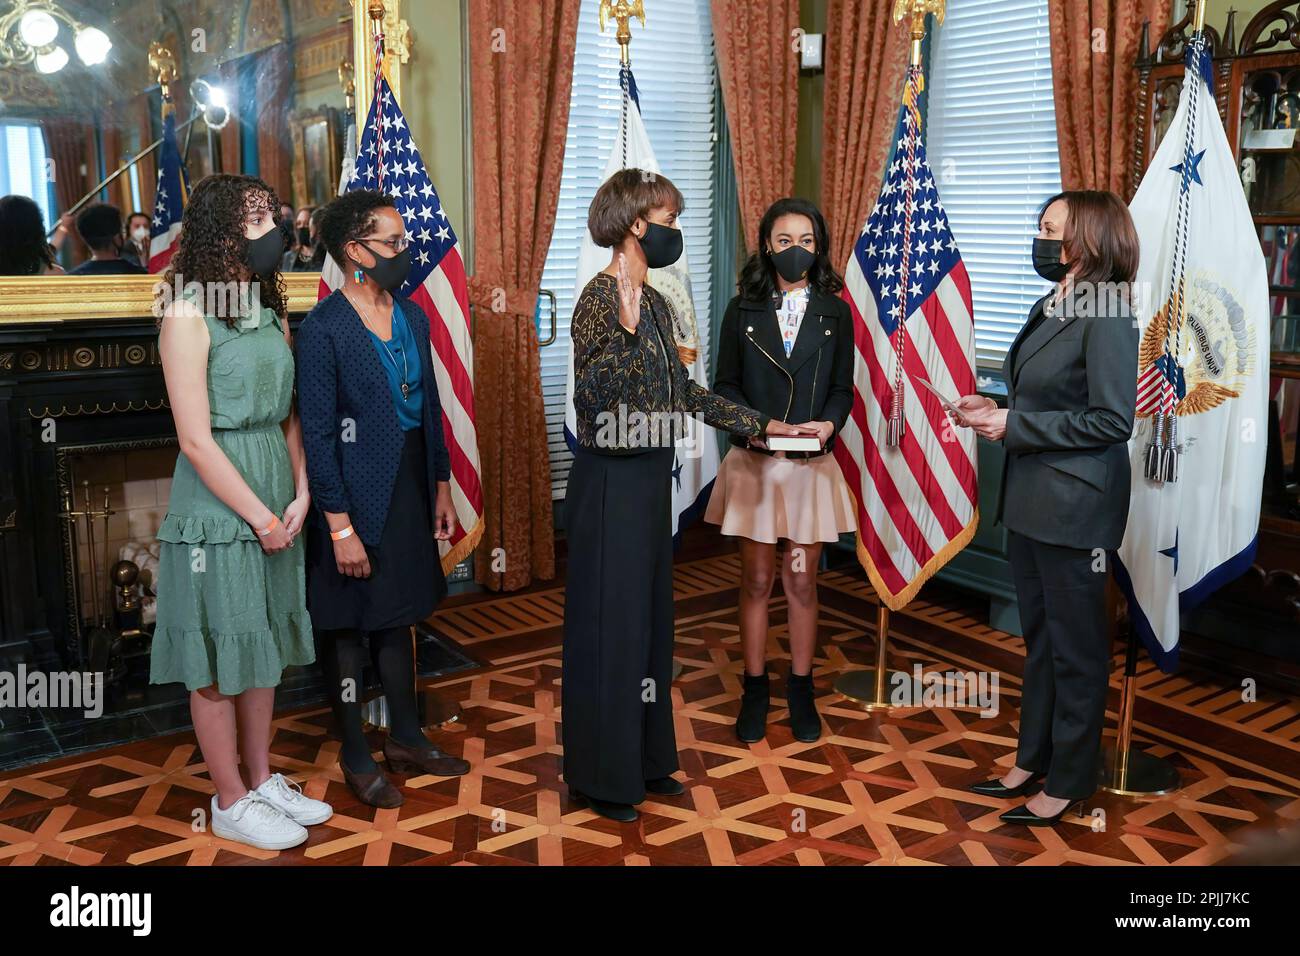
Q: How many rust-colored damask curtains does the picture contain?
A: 4